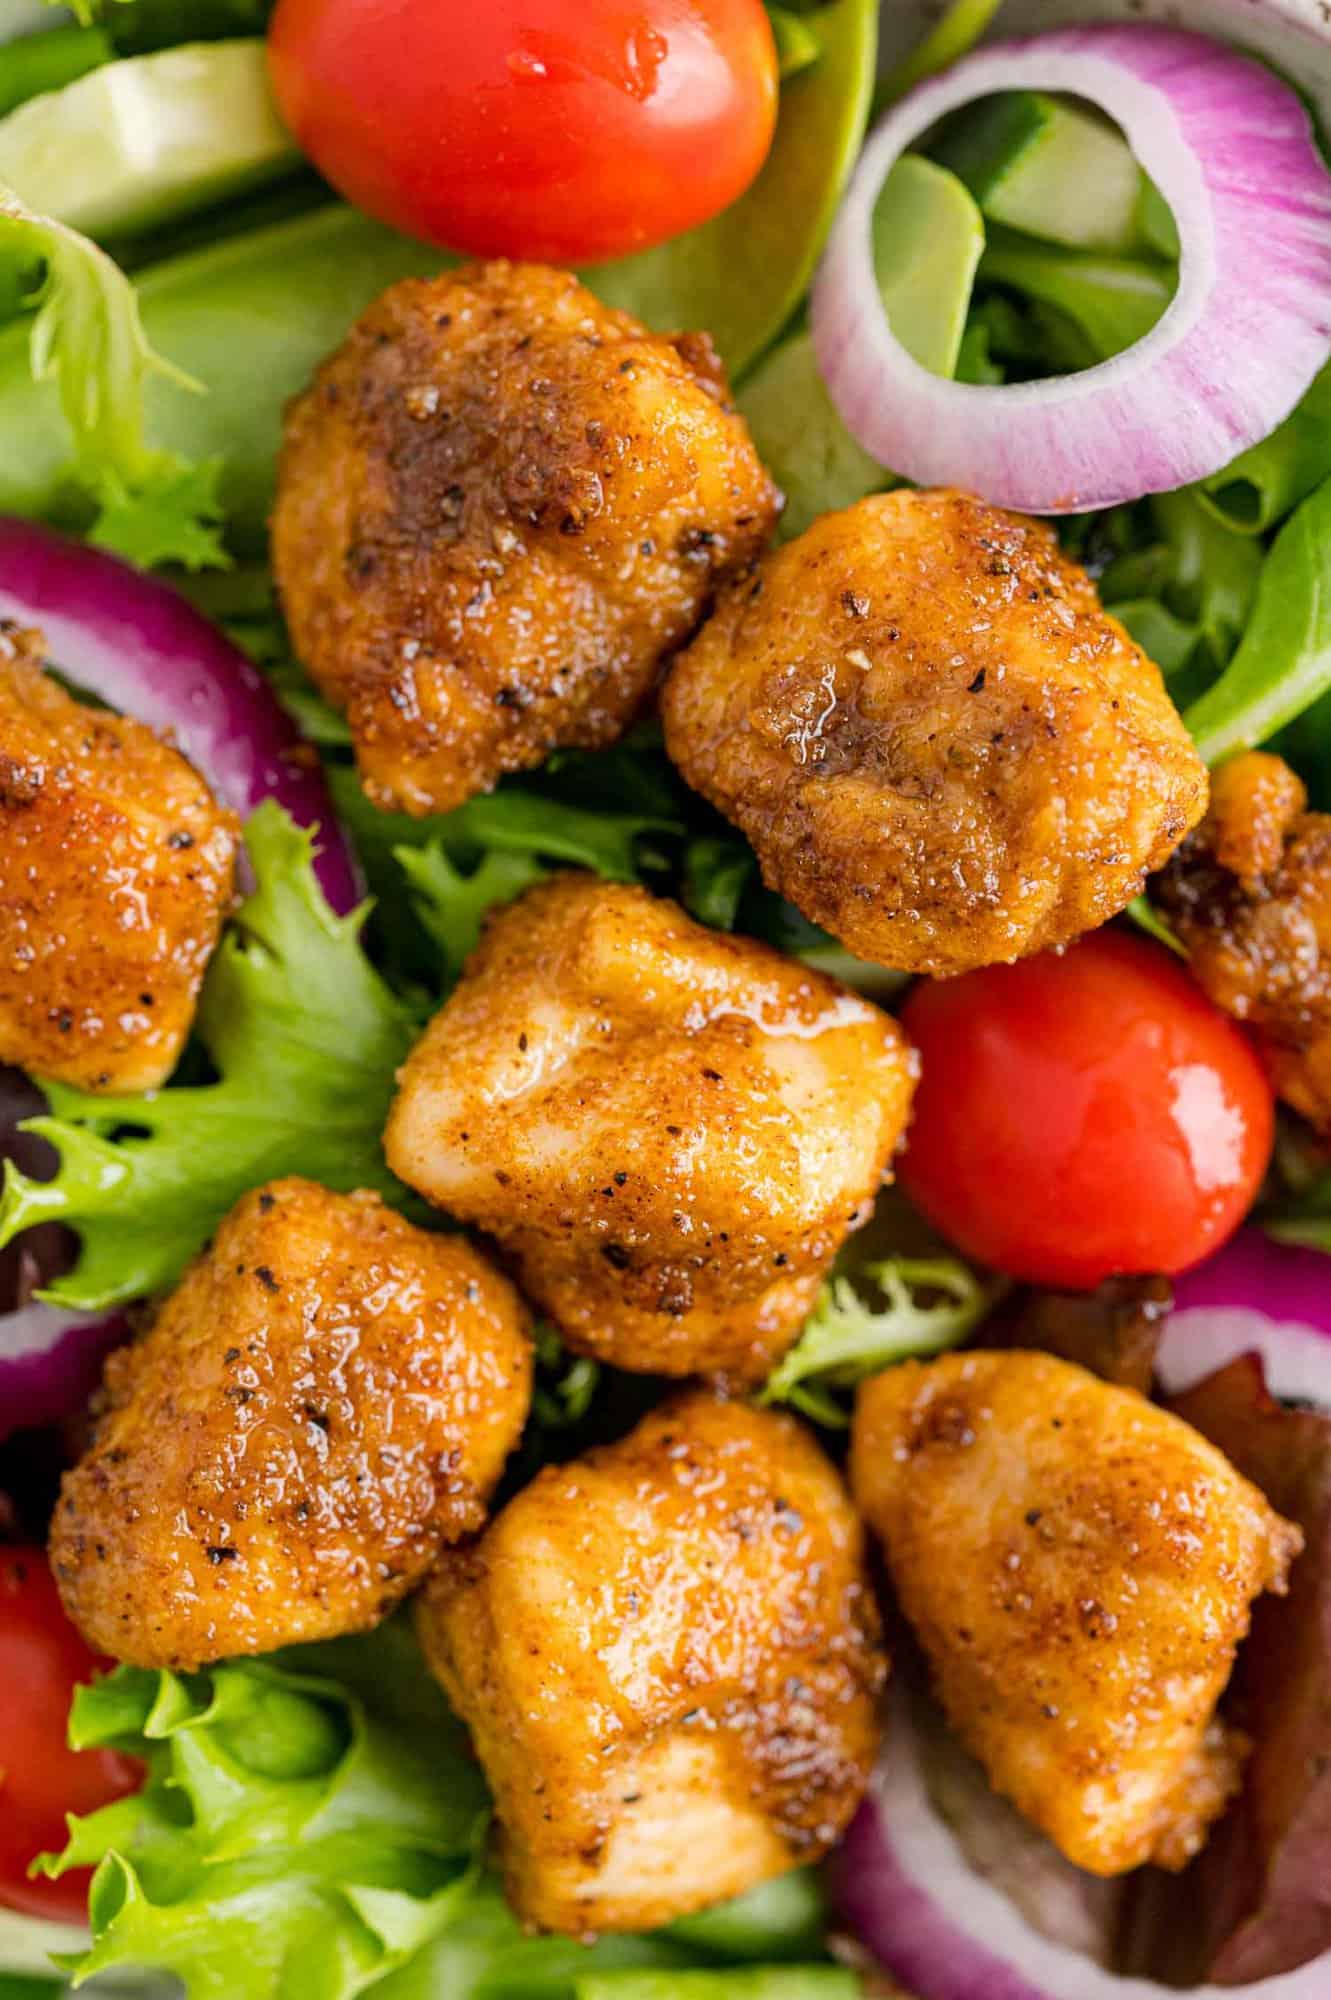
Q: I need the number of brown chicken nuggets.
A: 8